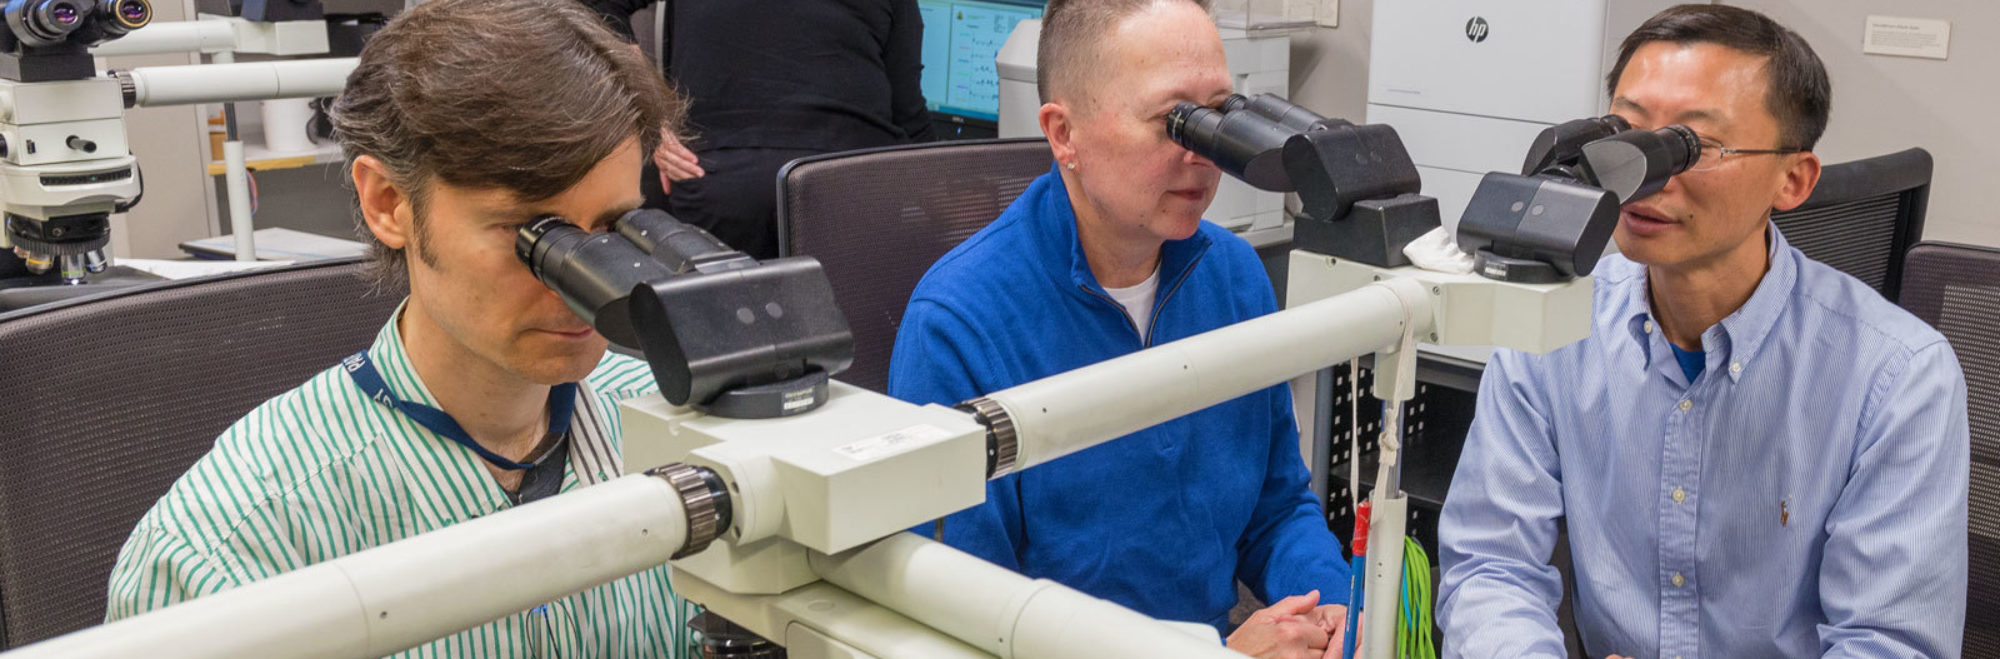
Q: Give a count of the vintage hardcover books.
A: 0